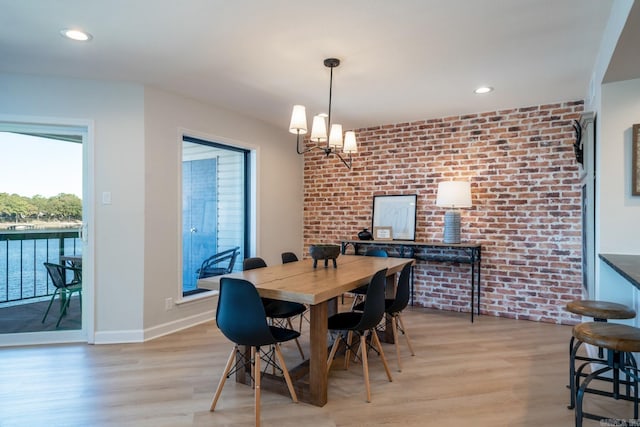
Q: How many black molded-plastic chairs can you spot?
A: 6